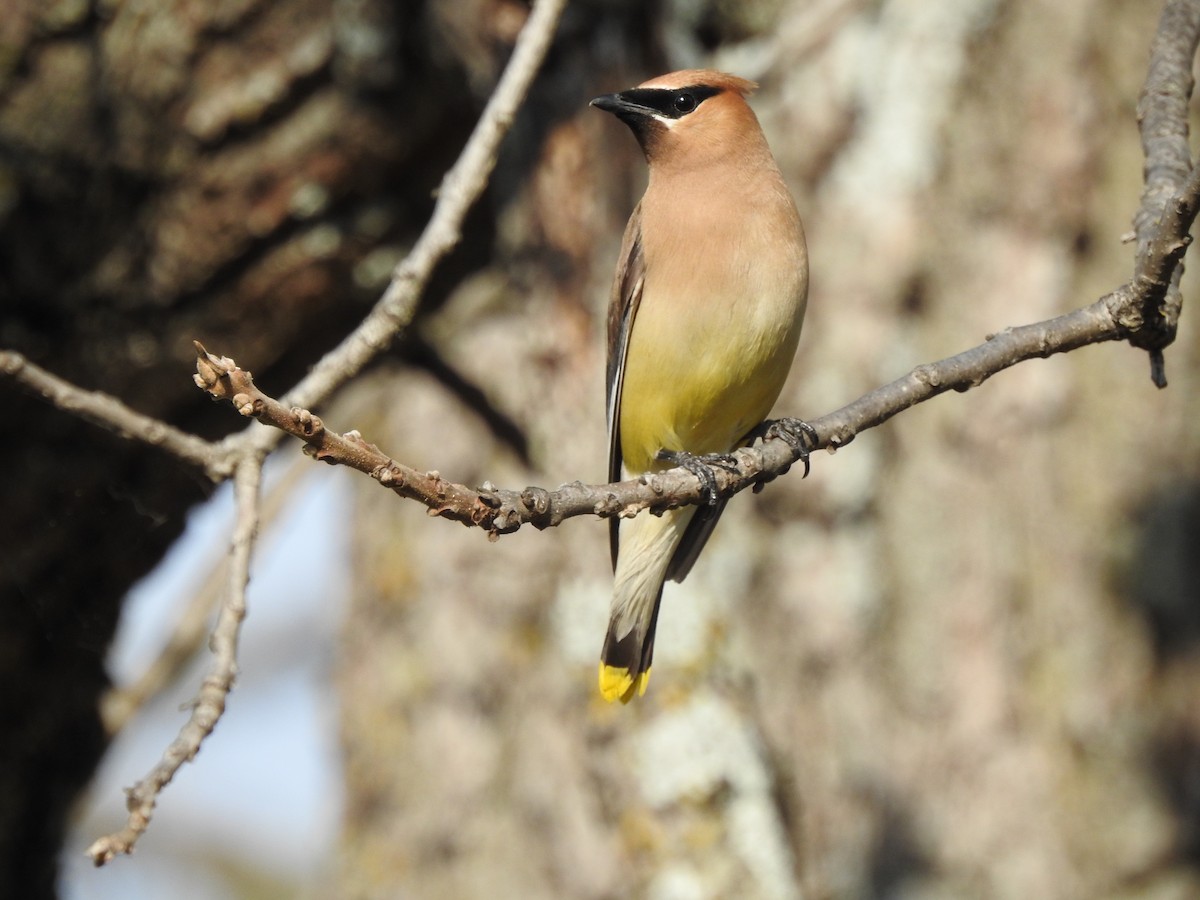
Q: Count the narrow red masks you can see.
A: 0